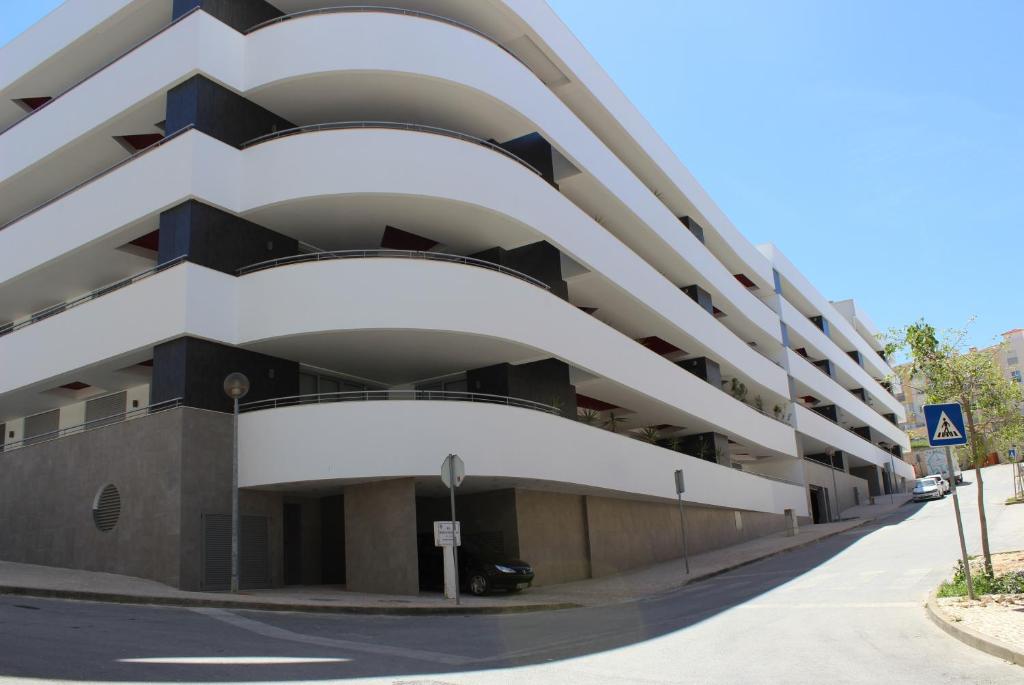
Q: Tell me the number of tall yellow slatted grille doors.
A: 0